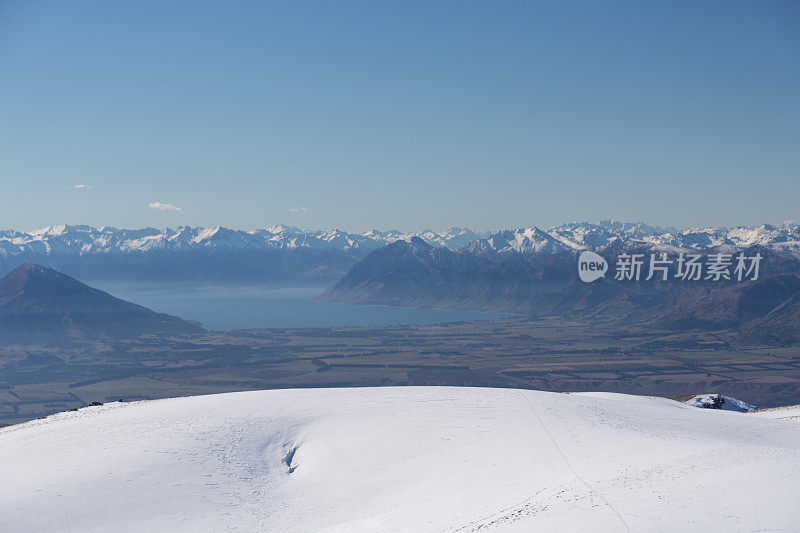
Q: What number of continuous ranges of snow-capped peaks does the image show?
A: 1